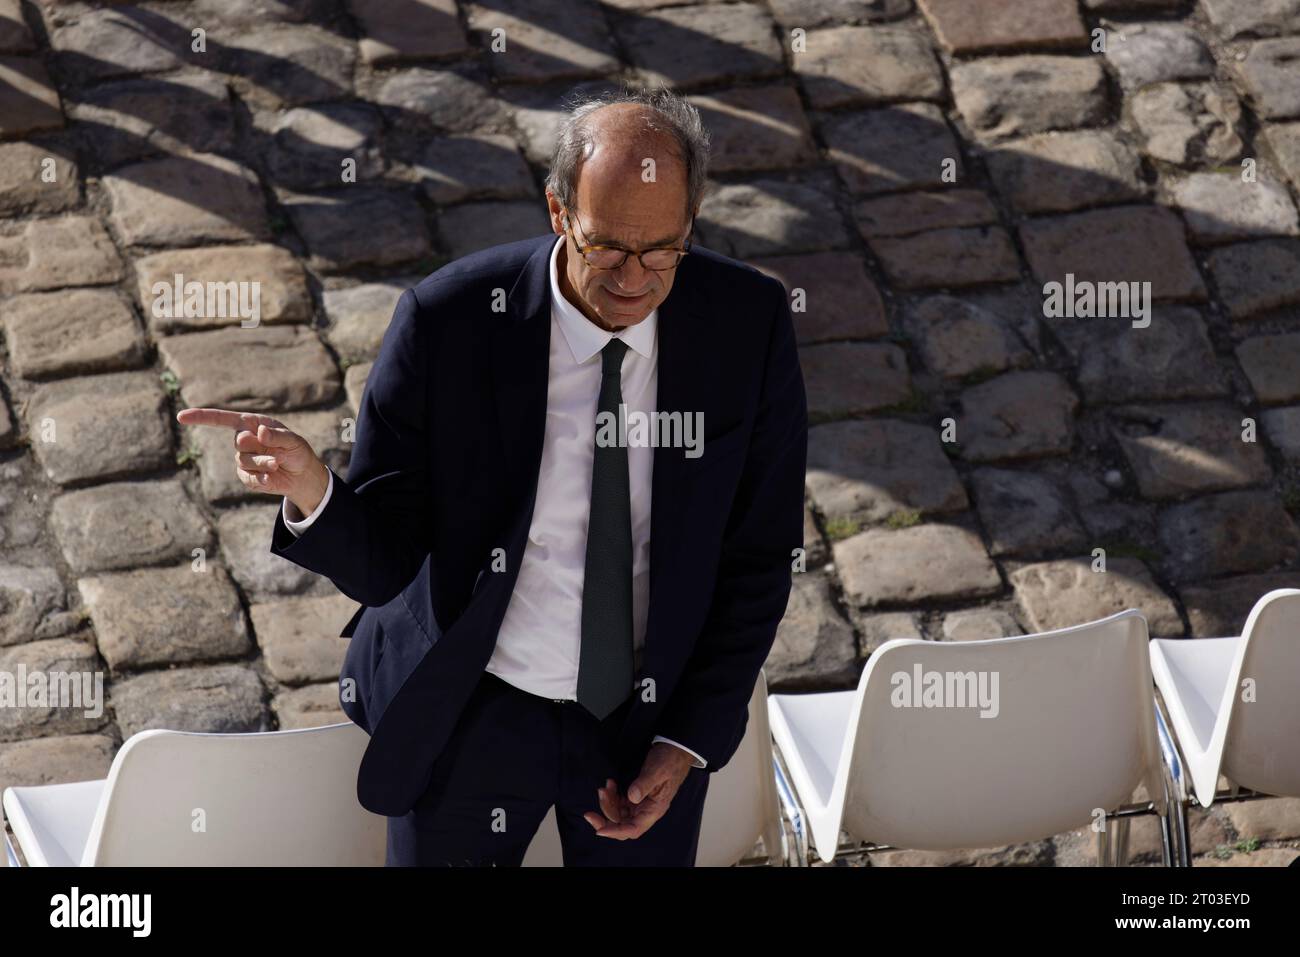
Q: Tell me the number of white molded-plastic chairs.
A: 4